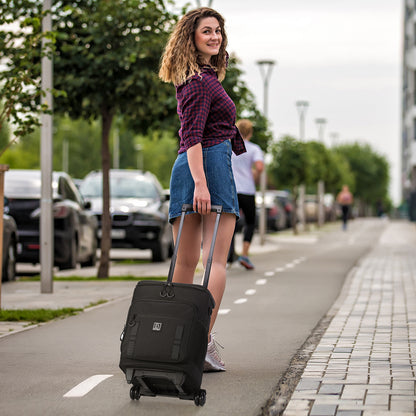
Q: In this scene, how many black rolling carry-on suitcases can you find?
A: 1